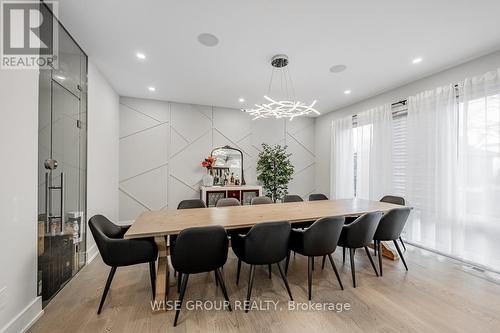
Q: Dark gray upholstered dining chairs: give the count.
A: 12